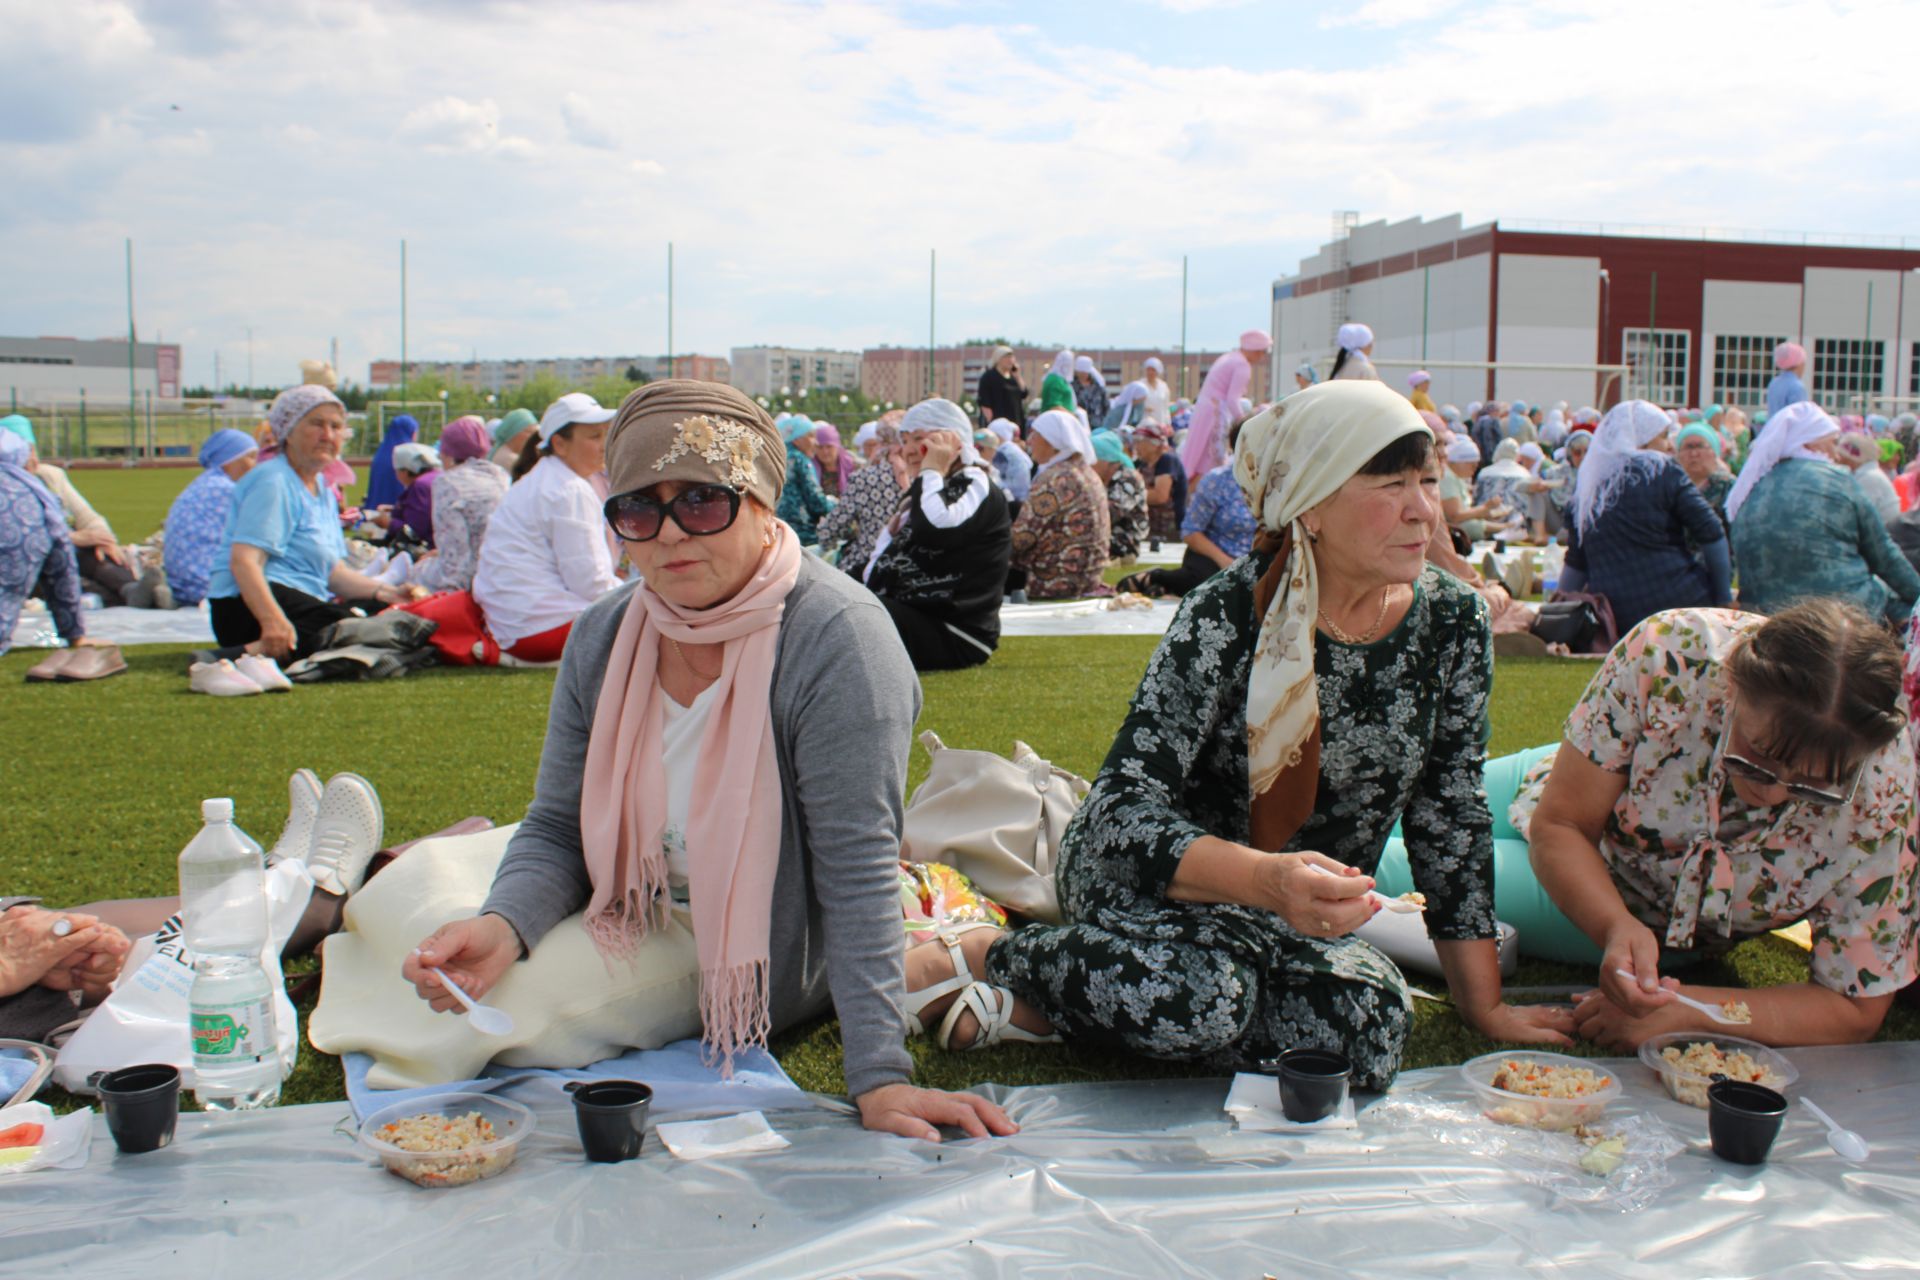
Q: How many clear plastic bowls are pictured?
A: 3